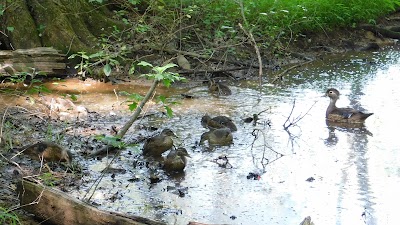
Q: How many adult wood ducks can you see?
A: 1